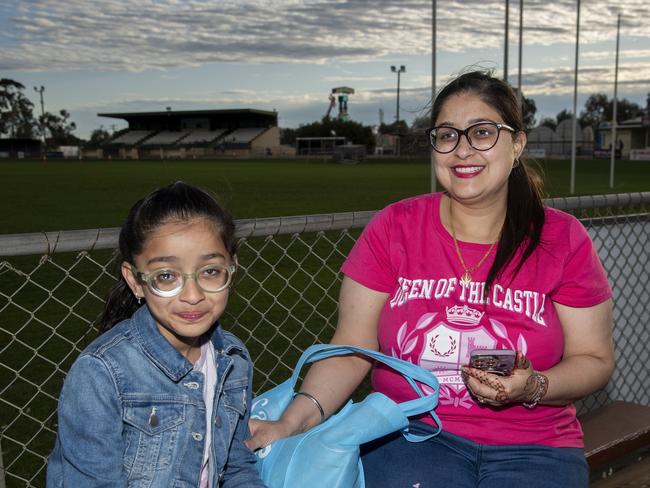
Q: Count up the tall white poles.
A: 5